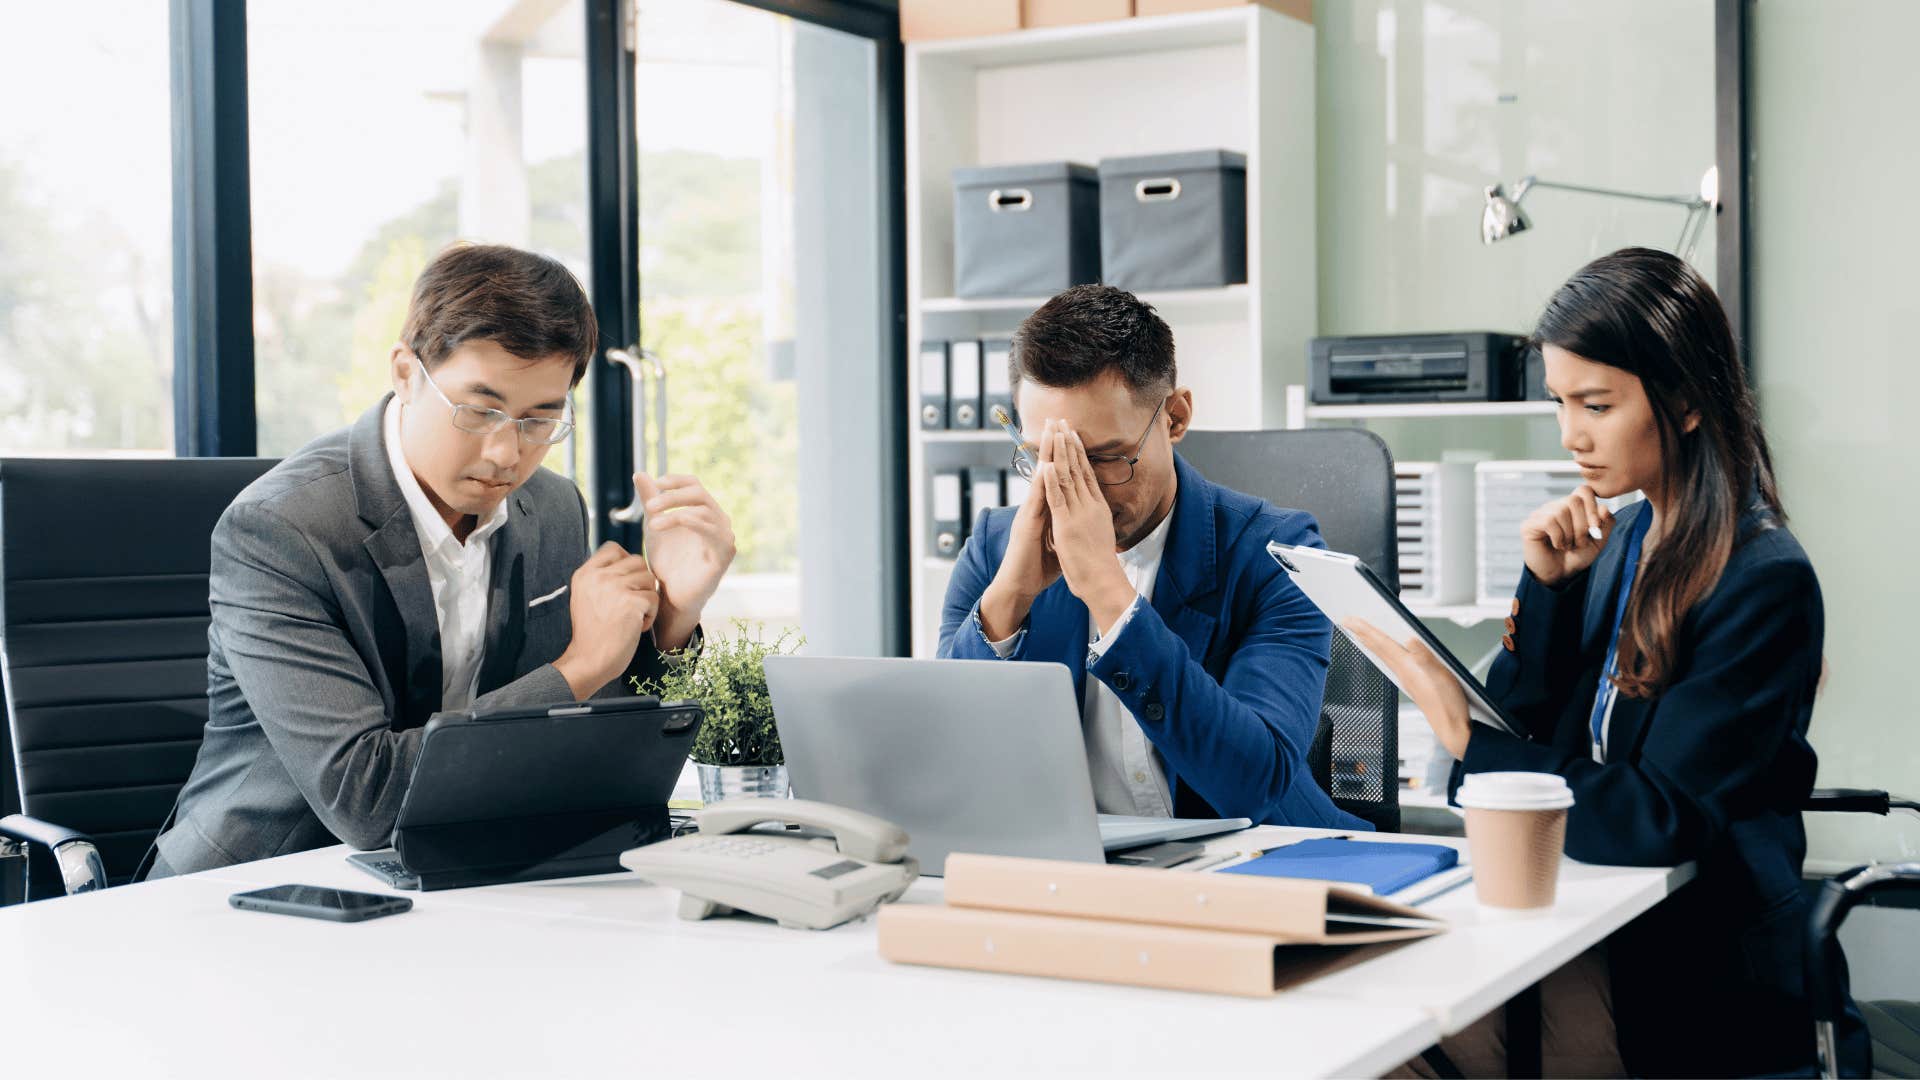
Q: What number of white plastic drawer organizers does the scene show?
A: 2